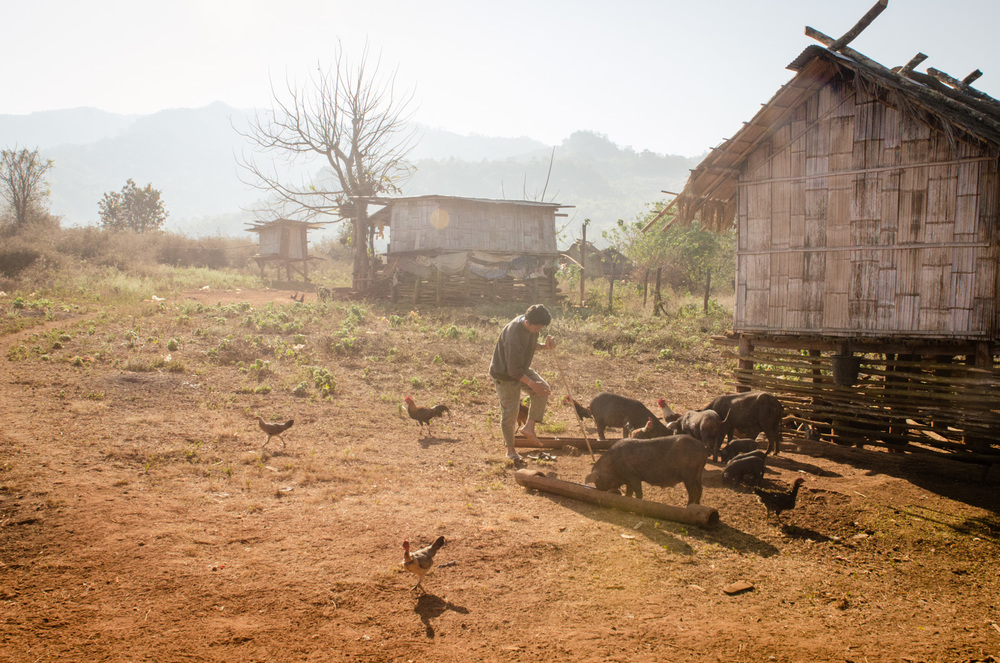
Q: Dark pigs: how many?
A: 7